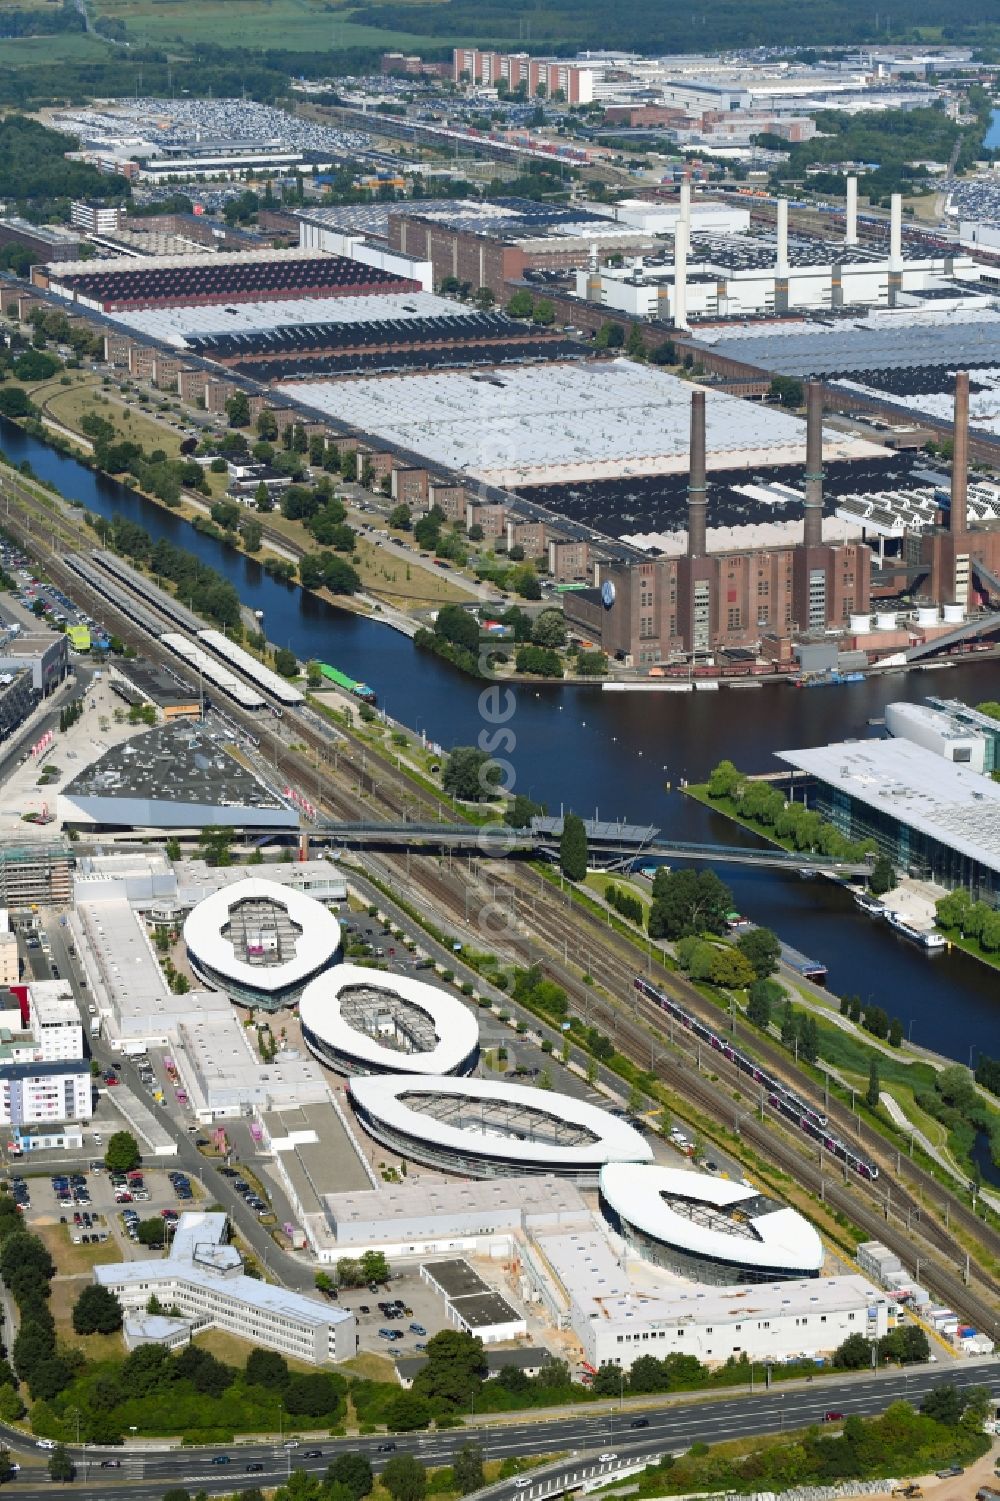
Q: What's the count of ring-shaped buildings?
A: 4